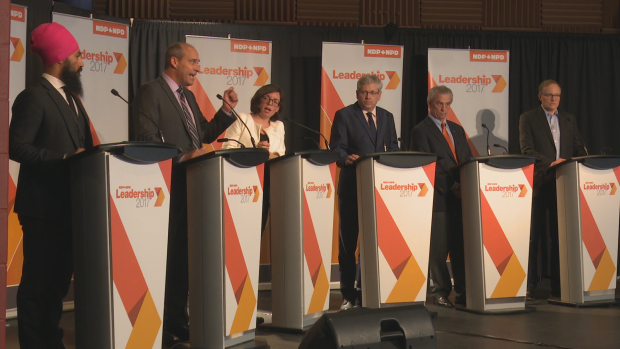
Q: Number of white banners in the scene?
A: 5